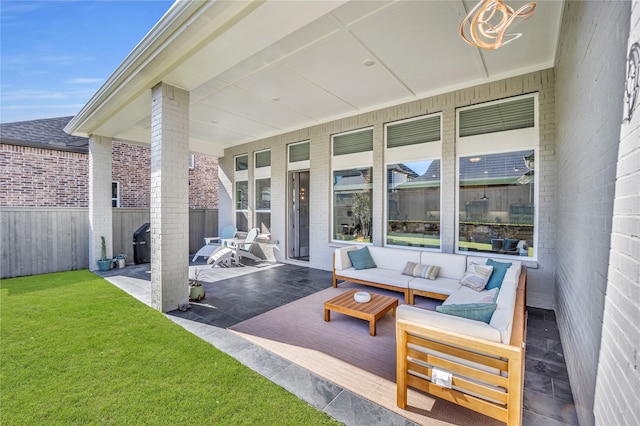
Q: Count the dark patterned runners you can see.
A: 0